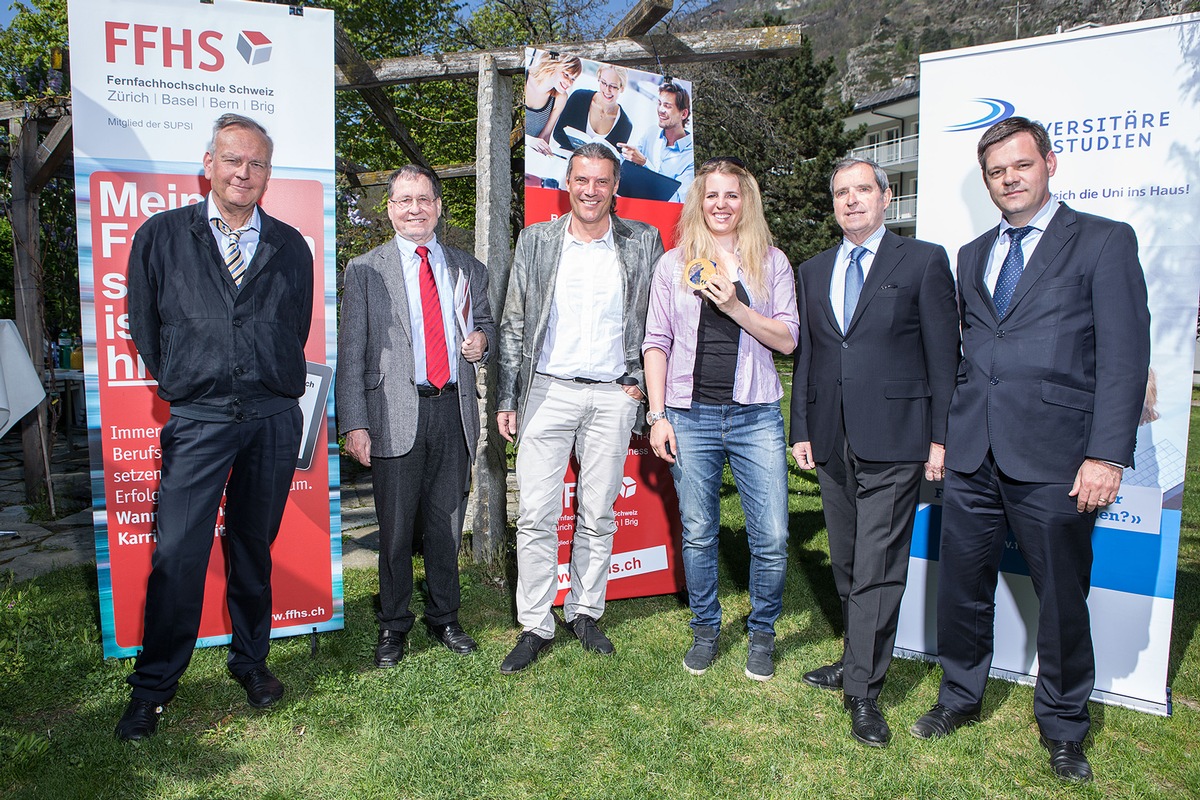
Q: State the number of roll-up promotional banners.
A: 3